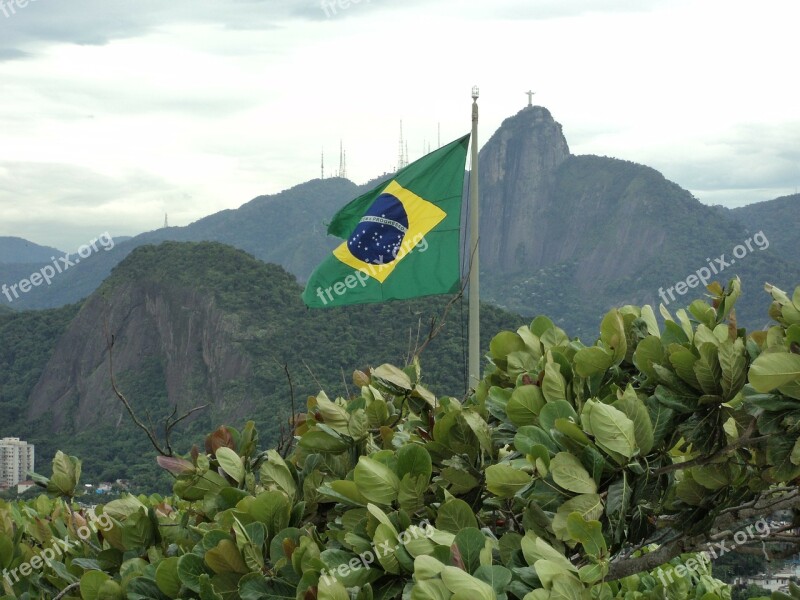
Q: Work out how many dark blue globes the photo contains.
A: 1